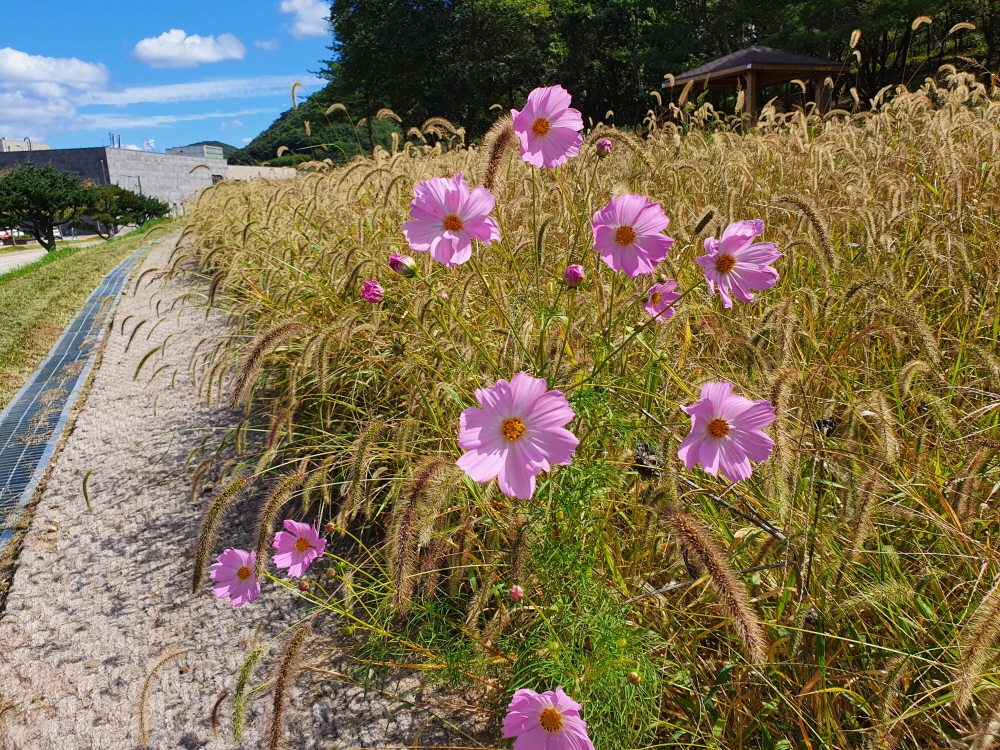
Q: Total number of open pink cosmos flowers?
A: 10